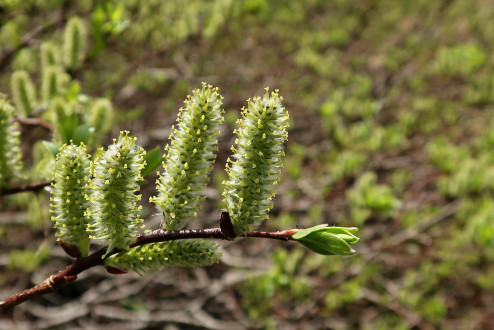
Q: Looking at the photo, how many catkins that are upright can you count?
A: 4